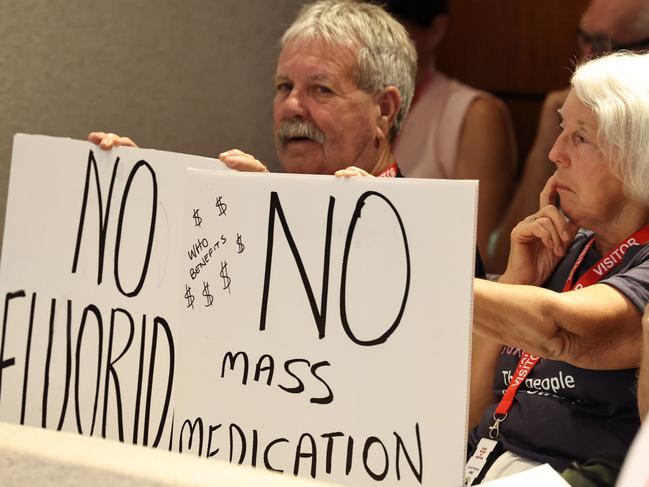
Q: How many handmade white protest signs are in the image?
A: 2